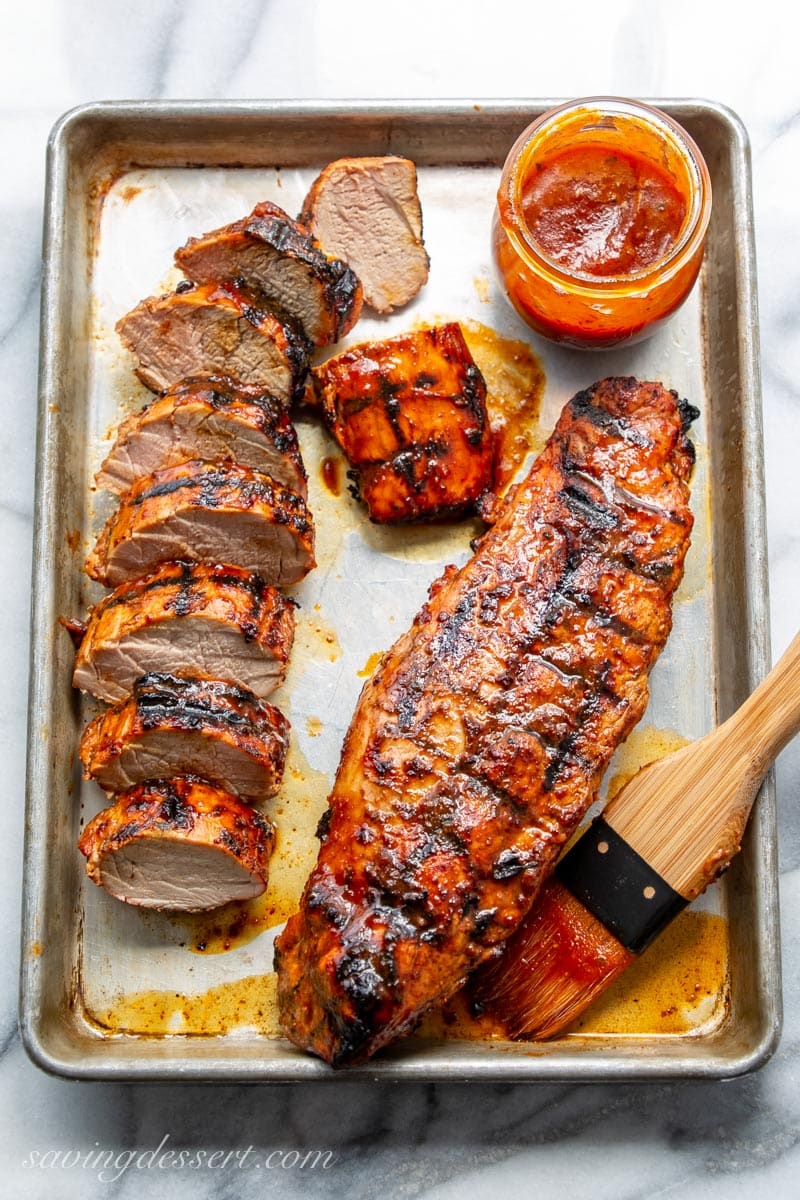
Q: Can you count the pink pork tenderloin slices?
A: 8